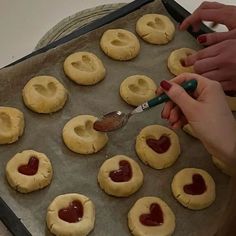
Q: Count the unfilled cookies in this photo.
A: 8